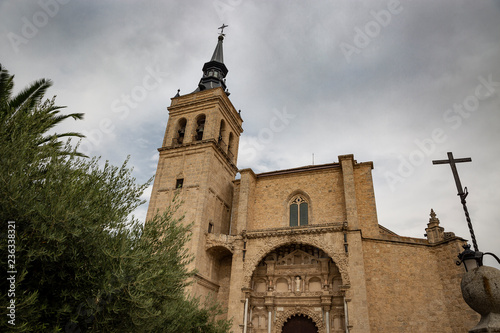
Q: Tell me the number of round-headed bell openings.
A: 4